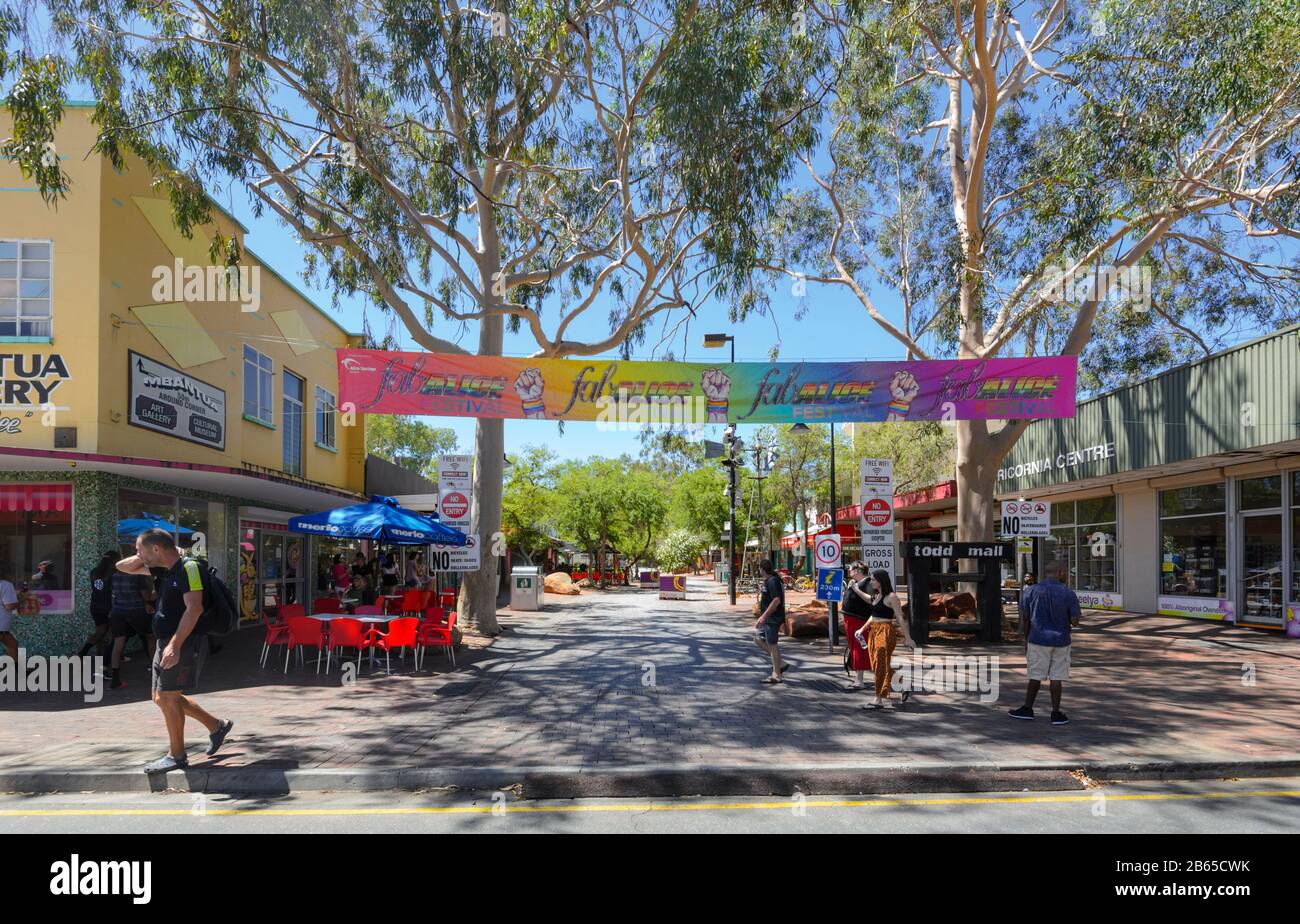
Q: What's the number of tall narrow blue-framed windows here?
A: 3